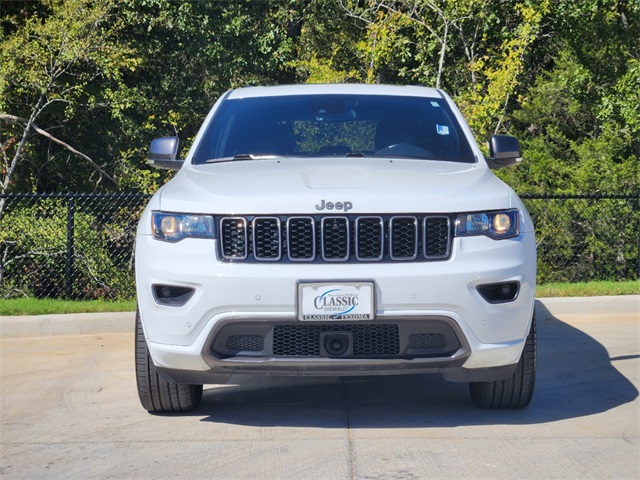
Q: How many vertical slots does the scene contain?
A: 7